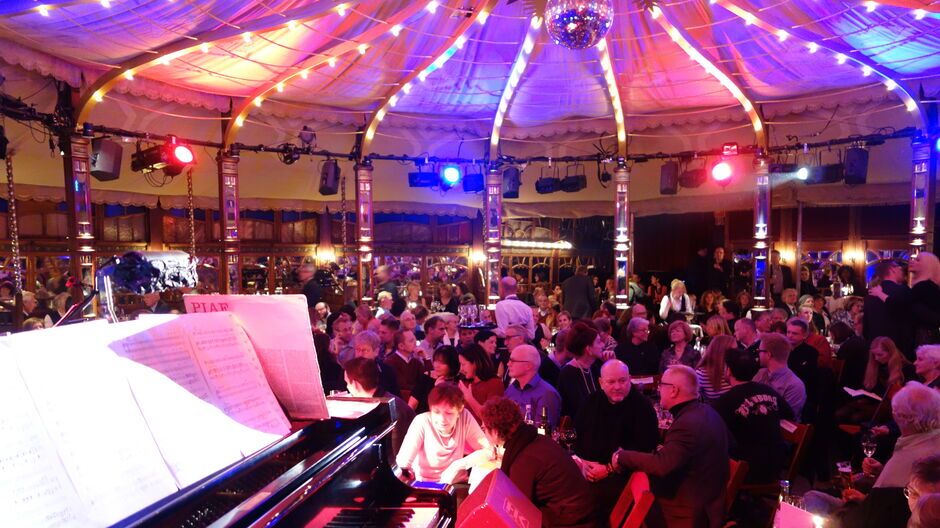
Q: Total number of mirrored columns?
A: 7